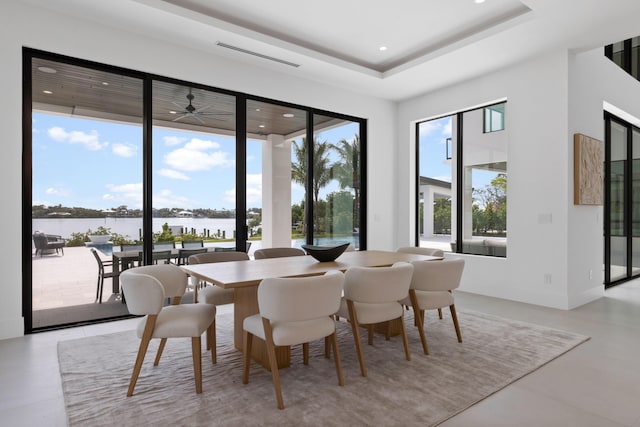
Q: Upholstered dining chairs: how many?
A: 8